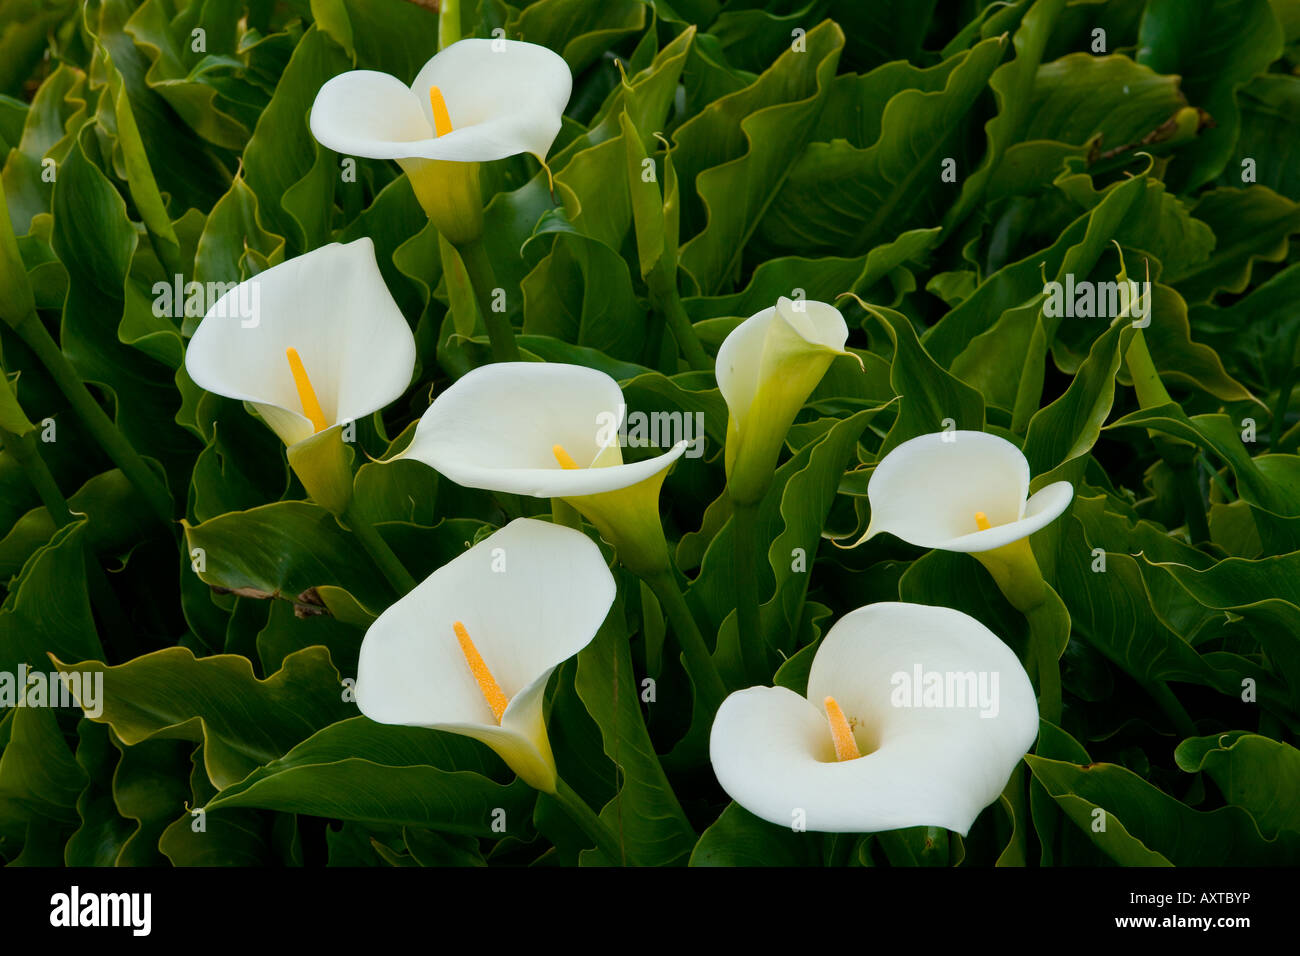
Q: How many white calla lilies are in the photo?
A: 7